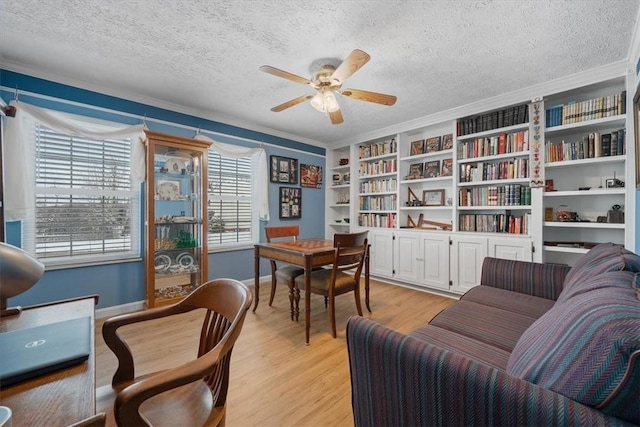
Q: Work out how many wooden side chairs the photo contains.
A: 2